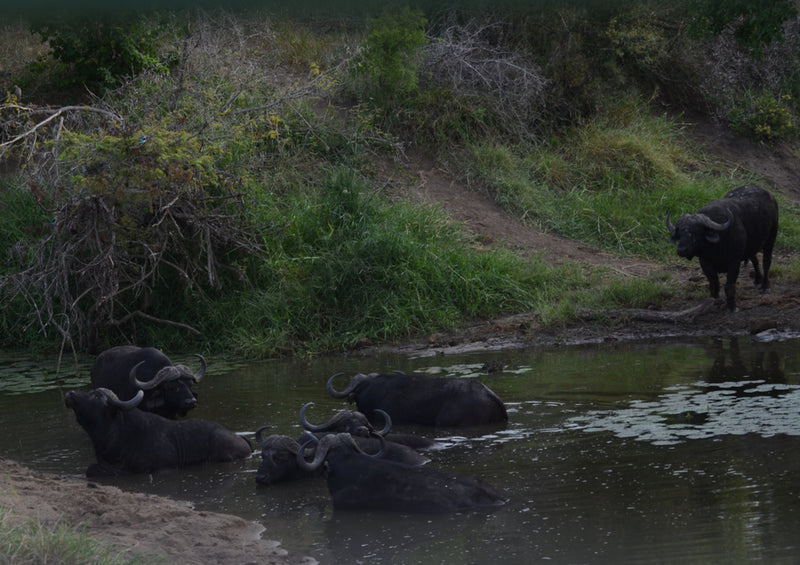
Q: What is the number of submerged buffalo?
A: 6